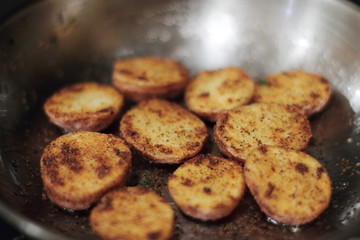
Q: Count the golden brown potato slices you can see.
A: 10